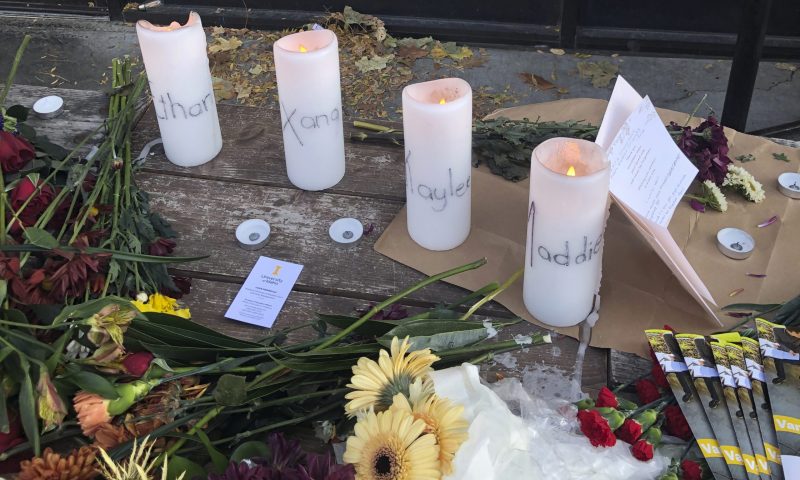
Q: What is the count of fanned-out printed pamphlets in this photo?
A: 6